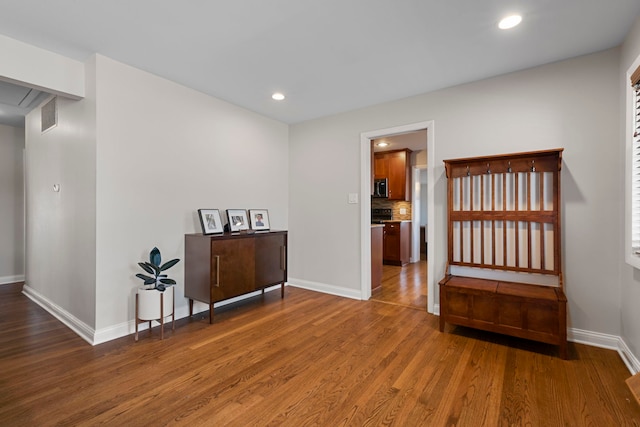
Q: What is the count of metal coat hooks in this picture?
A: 4